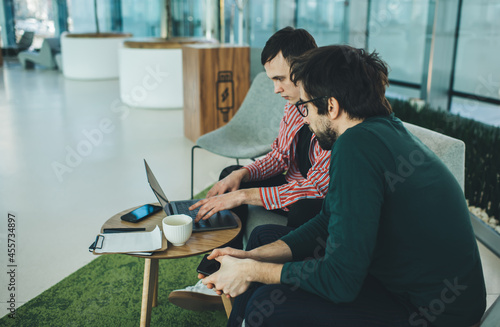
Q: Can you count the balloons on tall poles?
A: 0